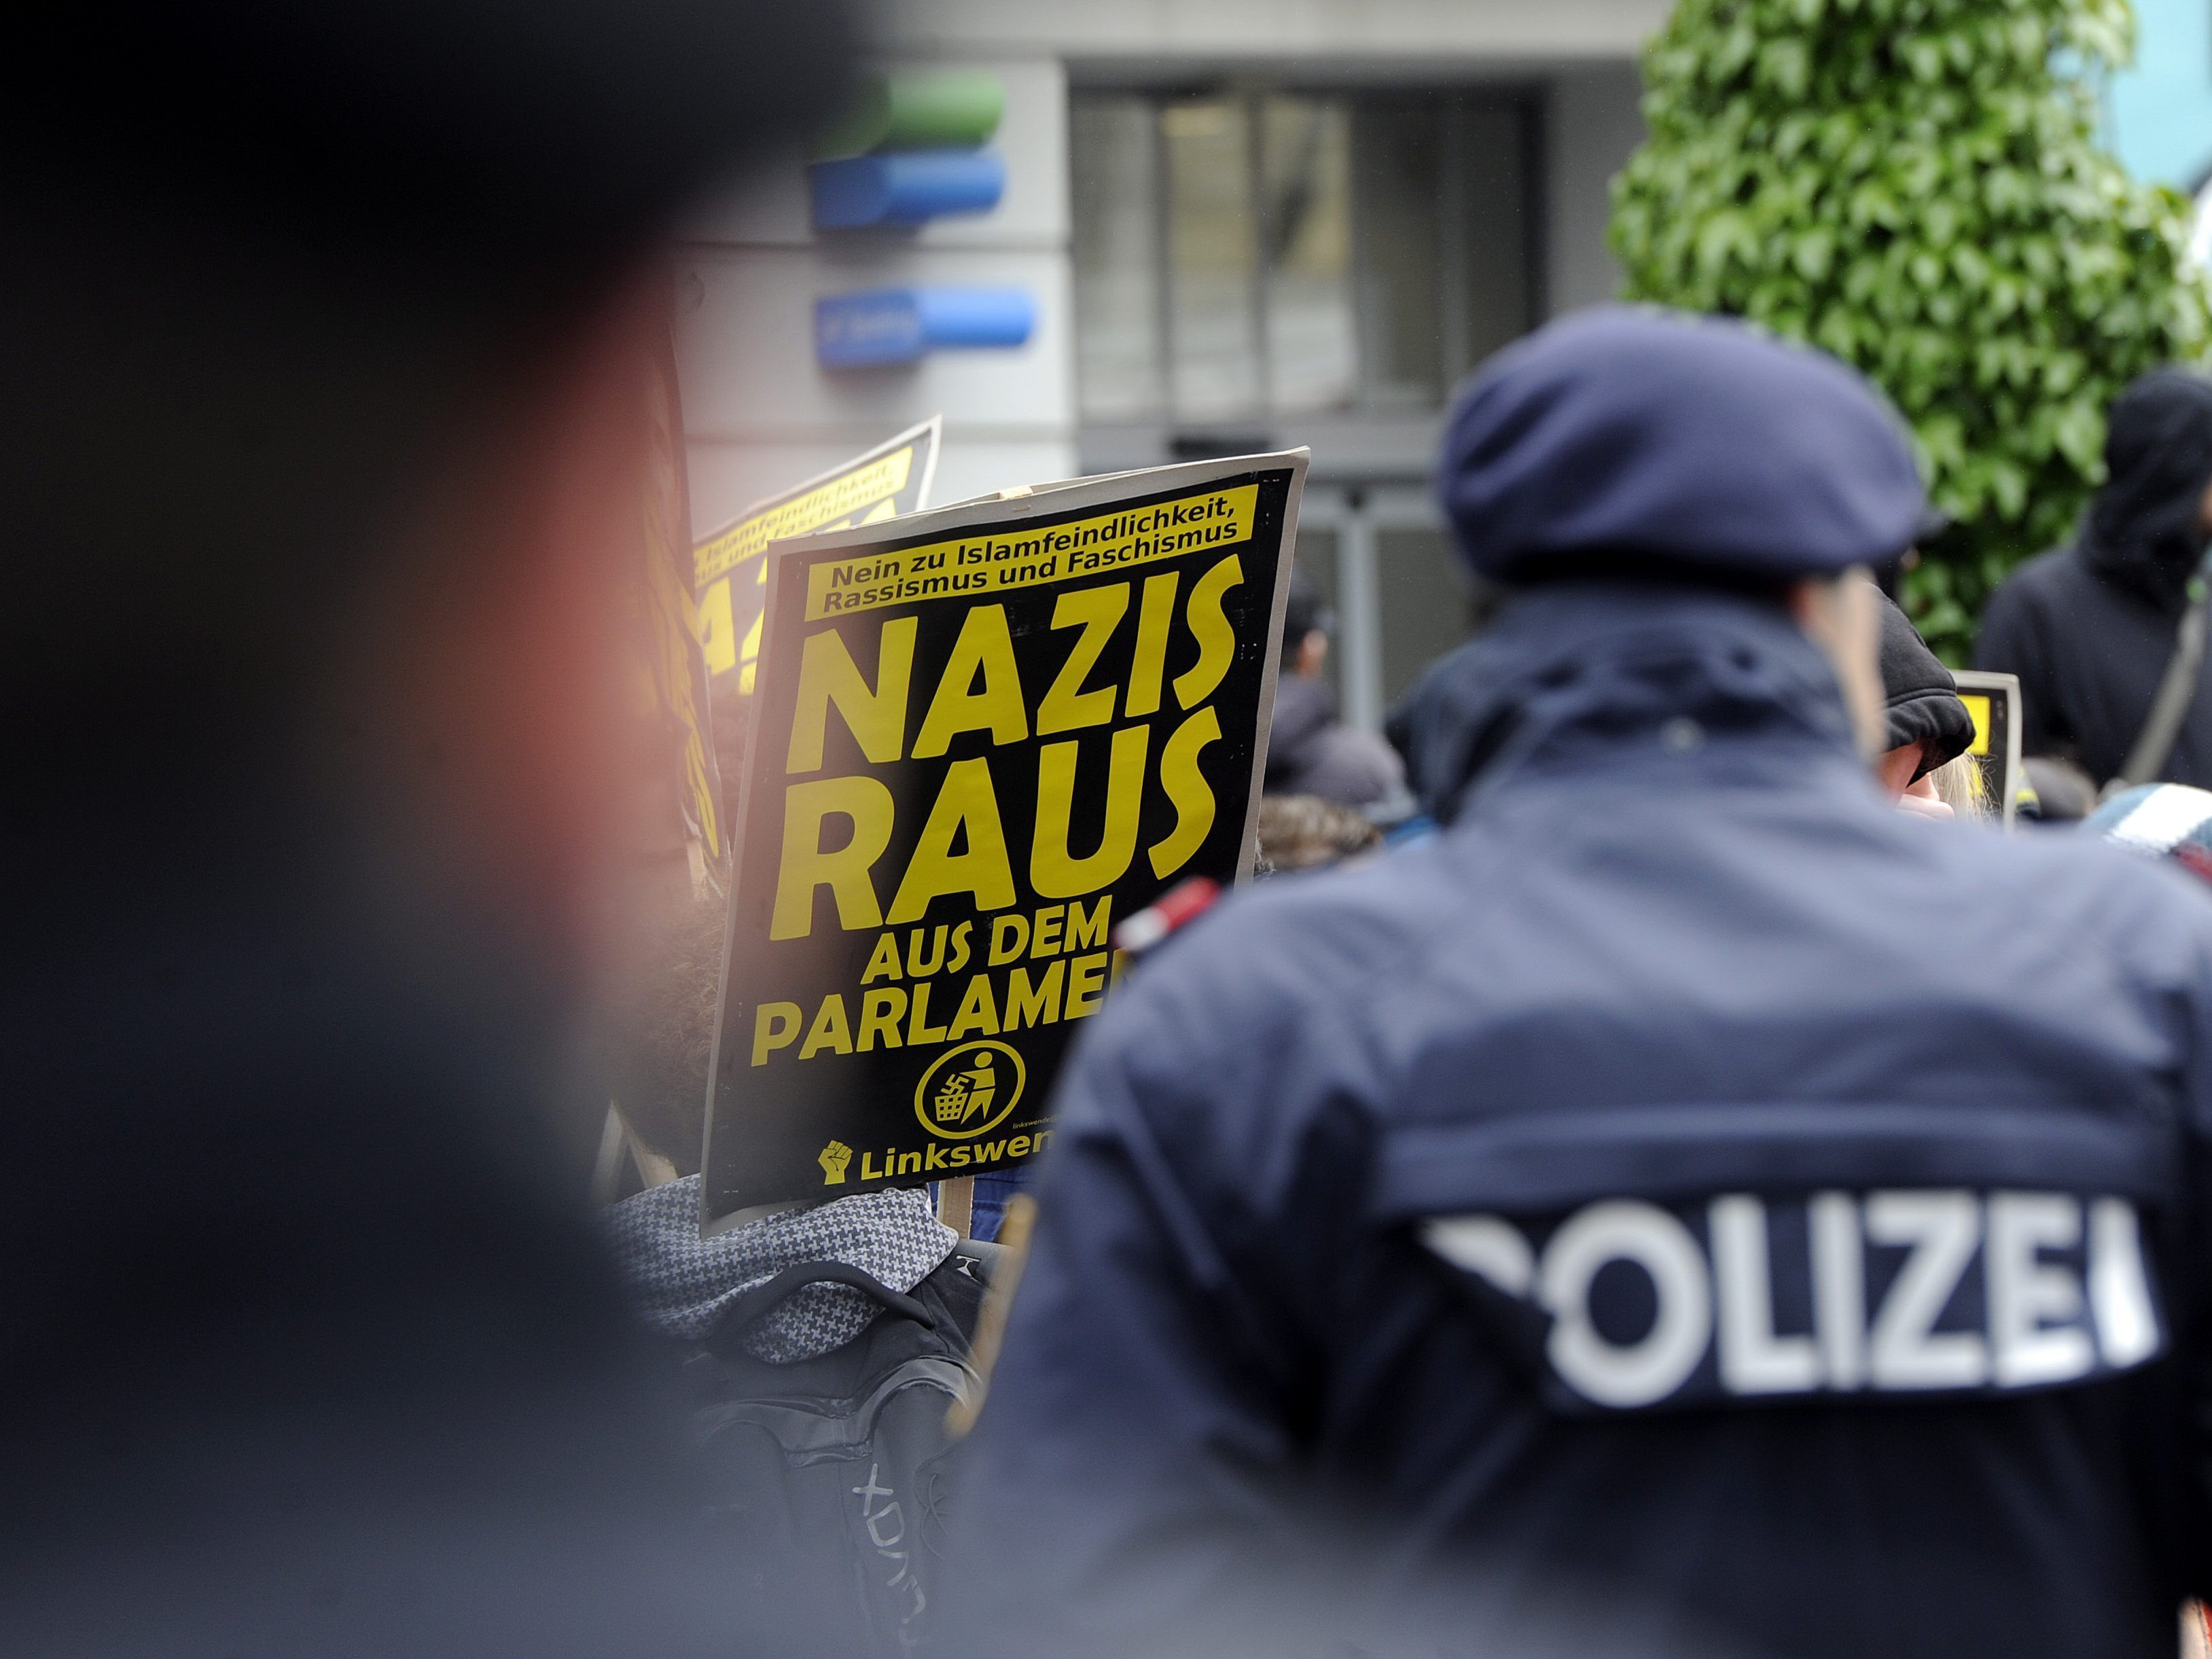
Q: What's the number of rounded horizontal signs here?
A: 3